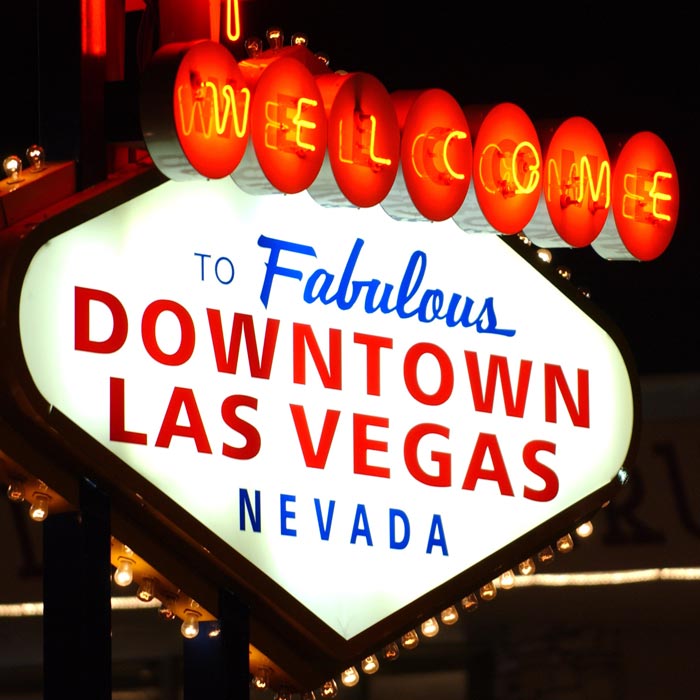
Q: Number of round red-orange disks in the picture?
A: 7